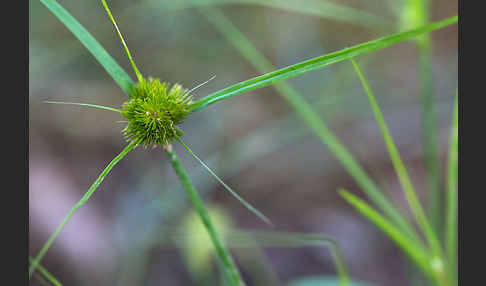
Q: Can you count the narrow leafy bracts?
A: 7